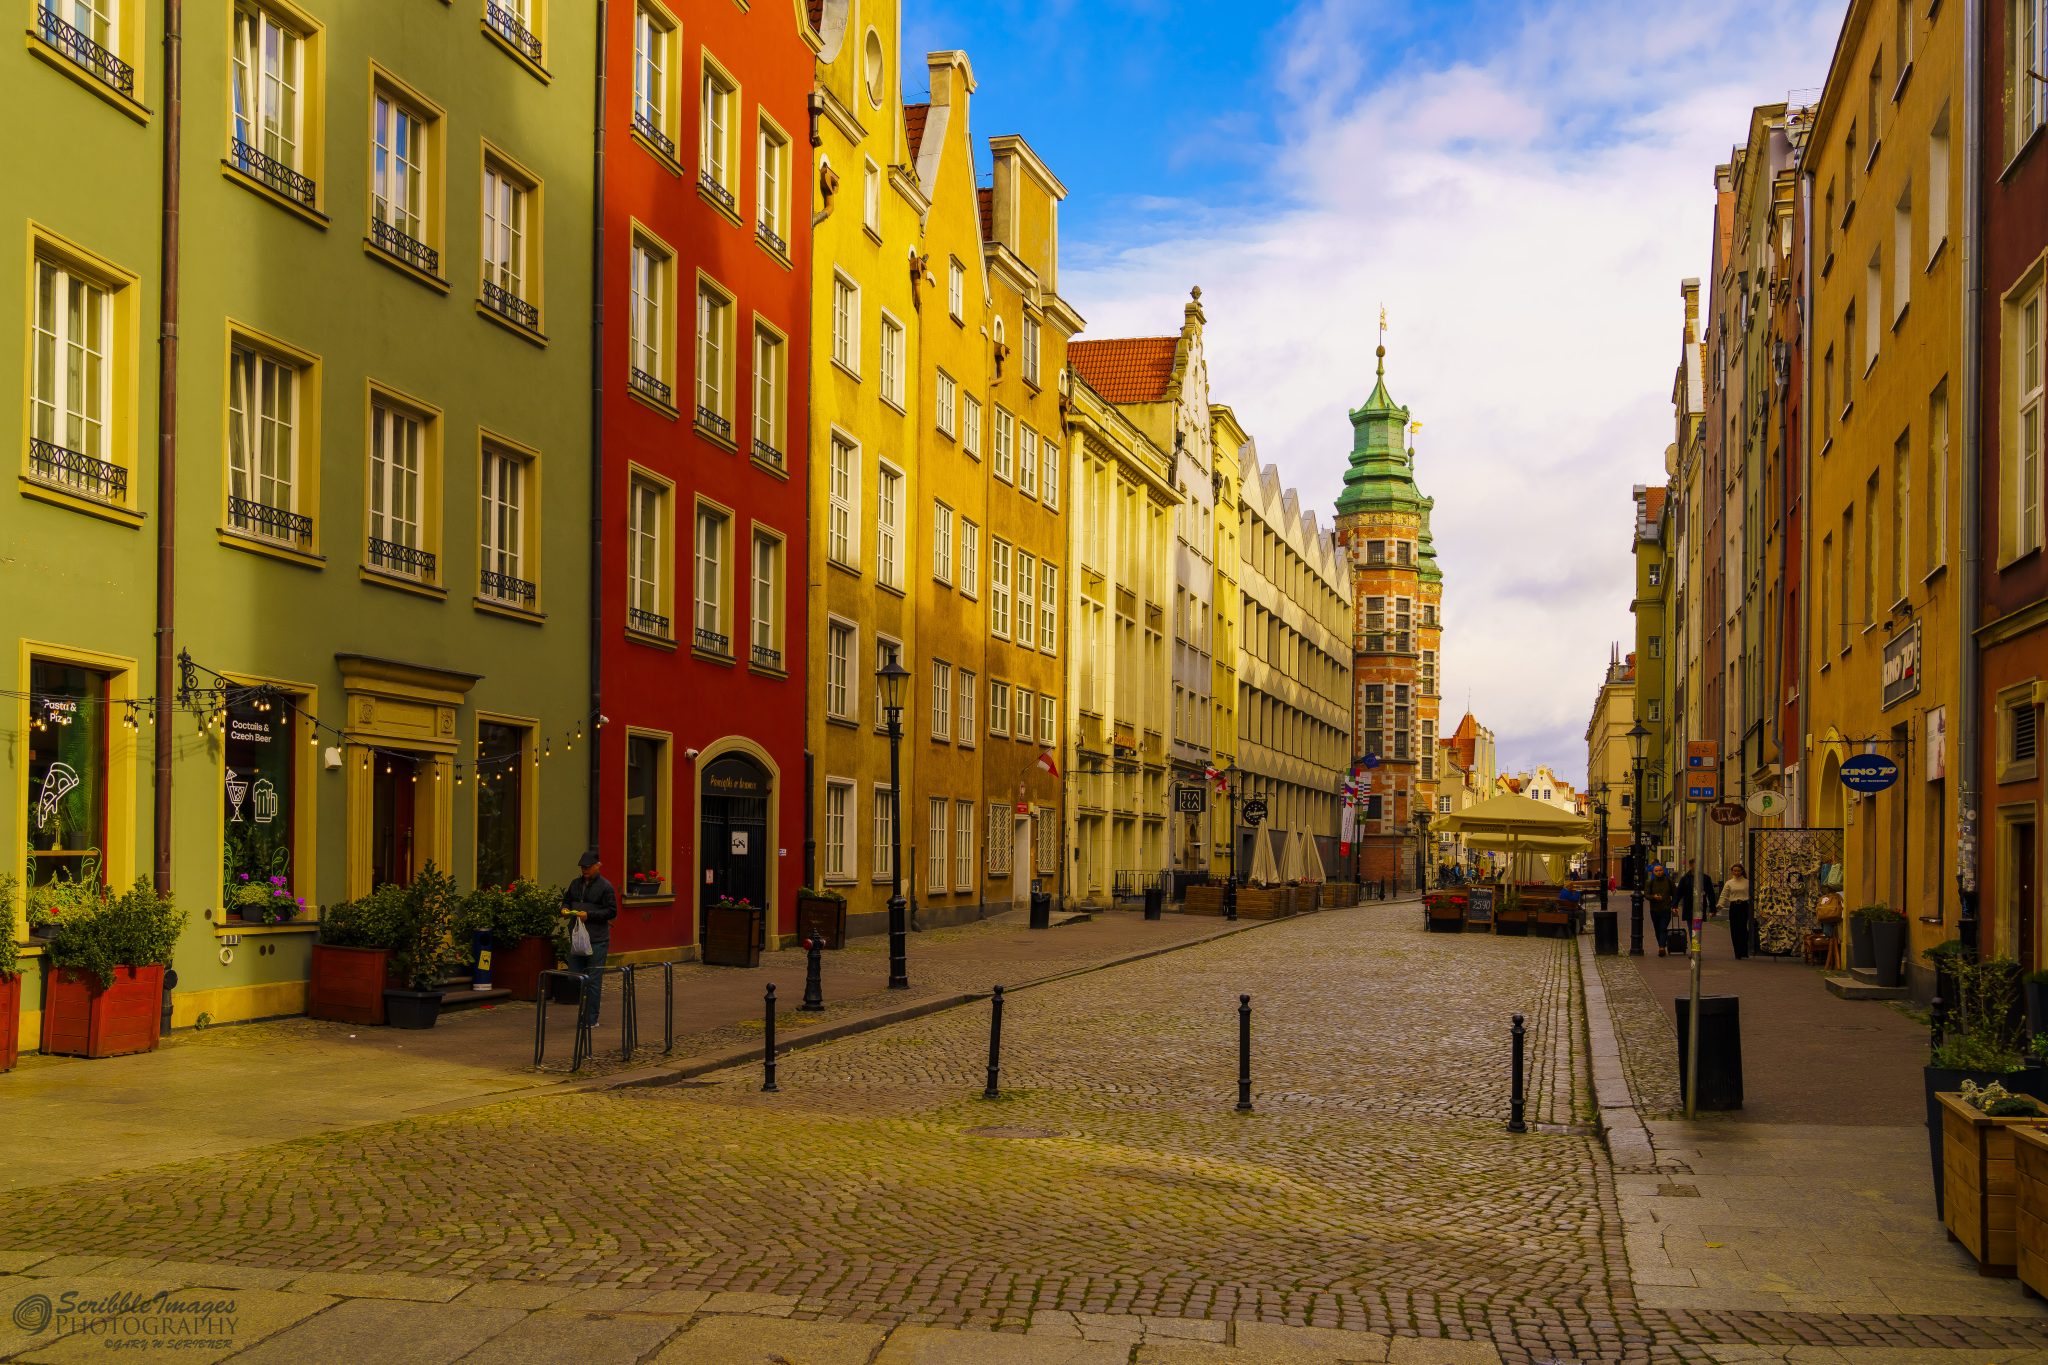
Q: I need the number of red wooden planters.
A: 4